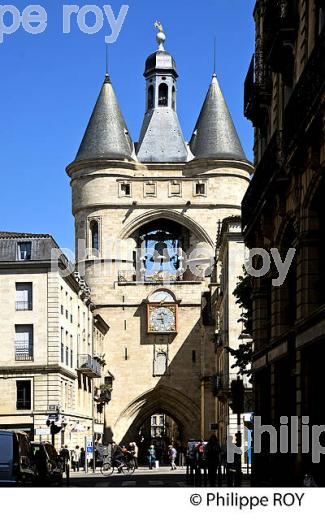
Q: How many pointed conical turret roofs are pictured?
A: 2